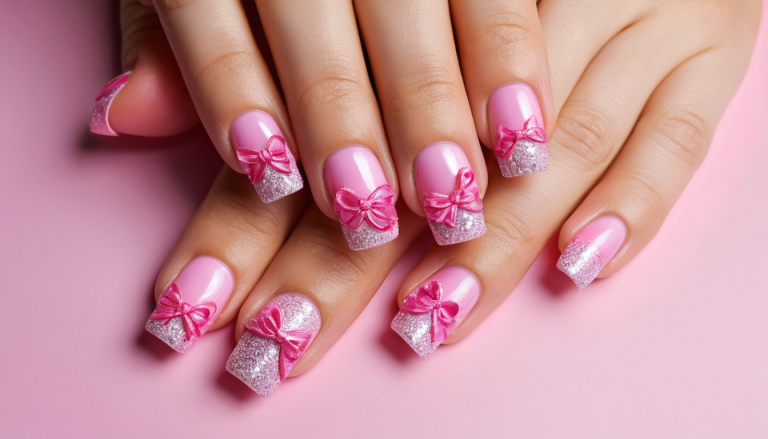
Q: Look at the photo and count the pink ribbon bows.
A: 7